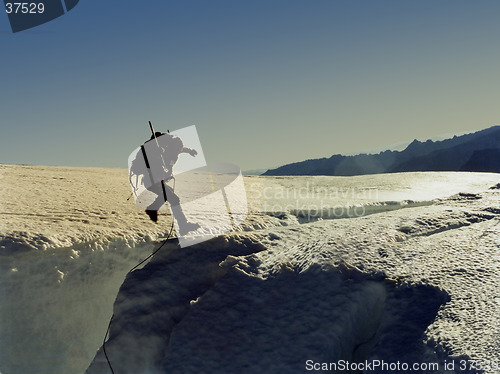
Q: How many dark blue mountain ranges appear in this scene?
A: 1